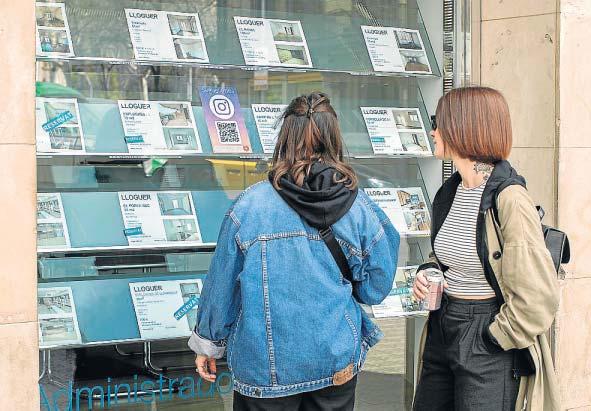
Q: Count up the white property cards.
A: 14